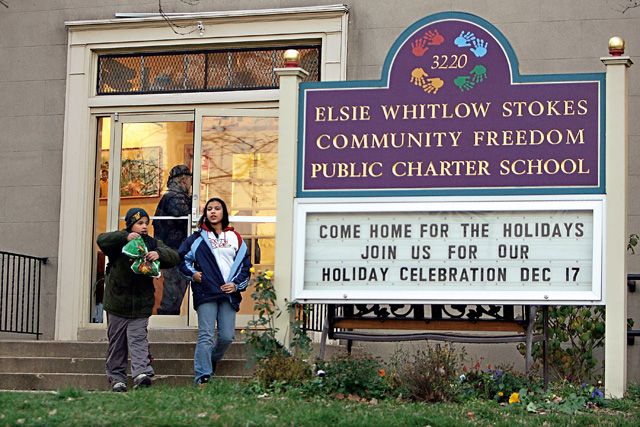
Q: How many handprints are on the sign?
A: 8